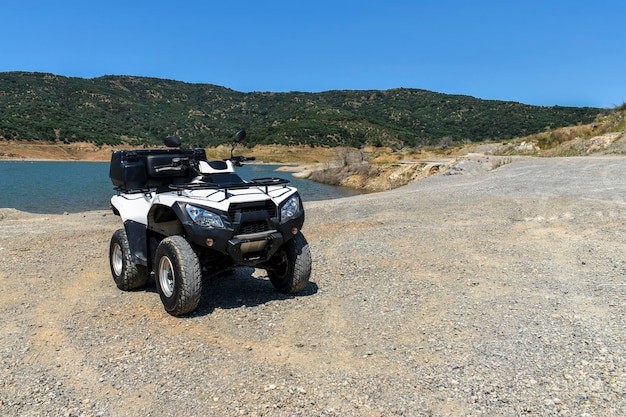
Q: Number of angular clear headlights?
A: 2